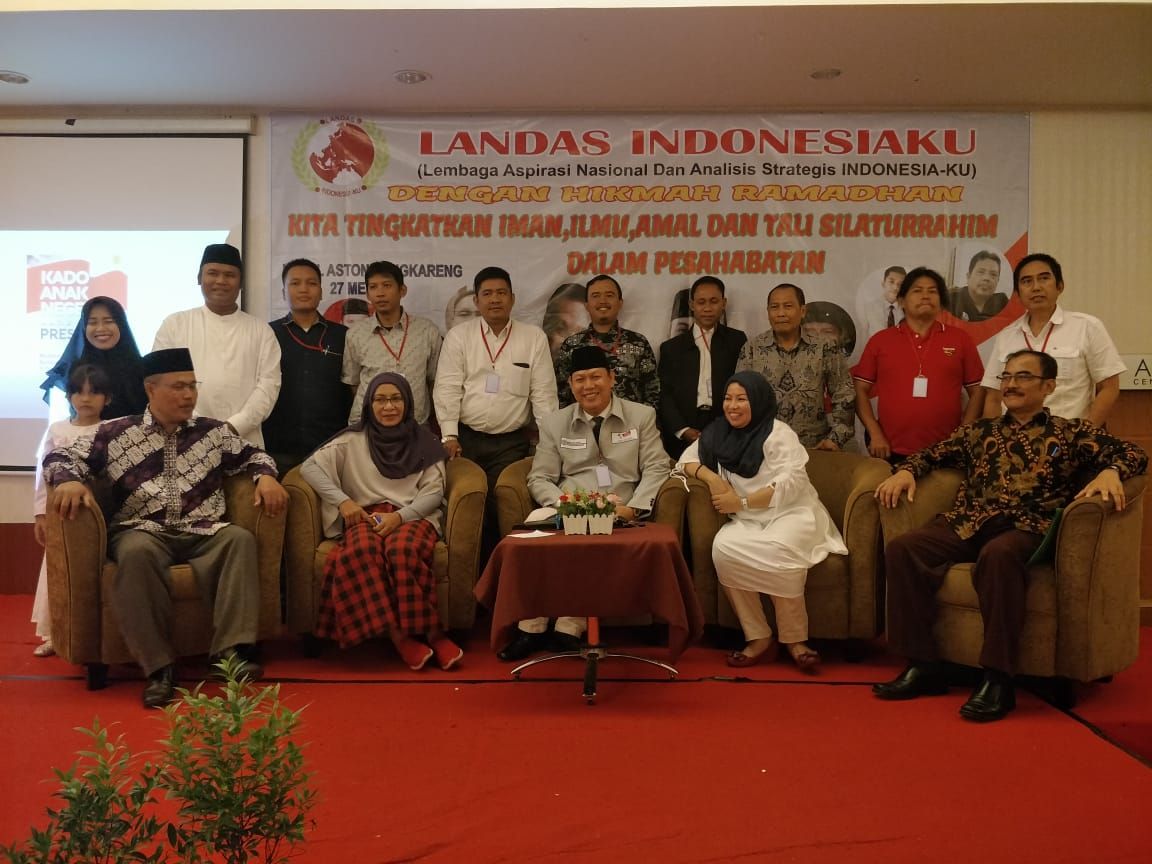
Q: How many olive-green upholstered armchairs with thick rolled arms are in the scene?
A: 5